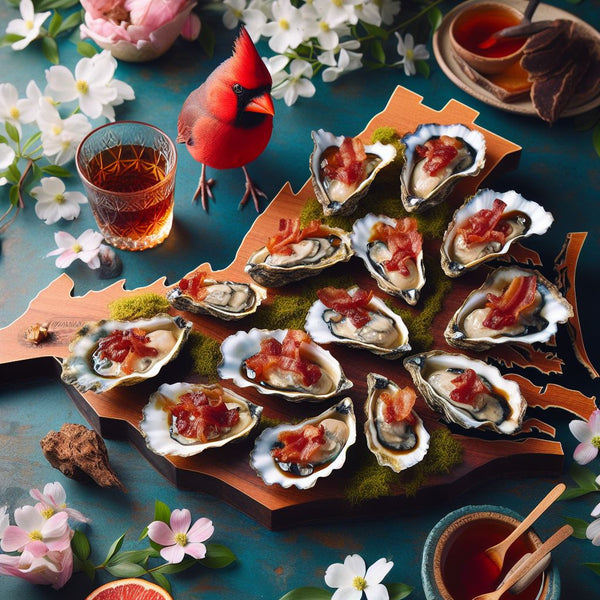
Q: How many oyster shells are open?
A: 14